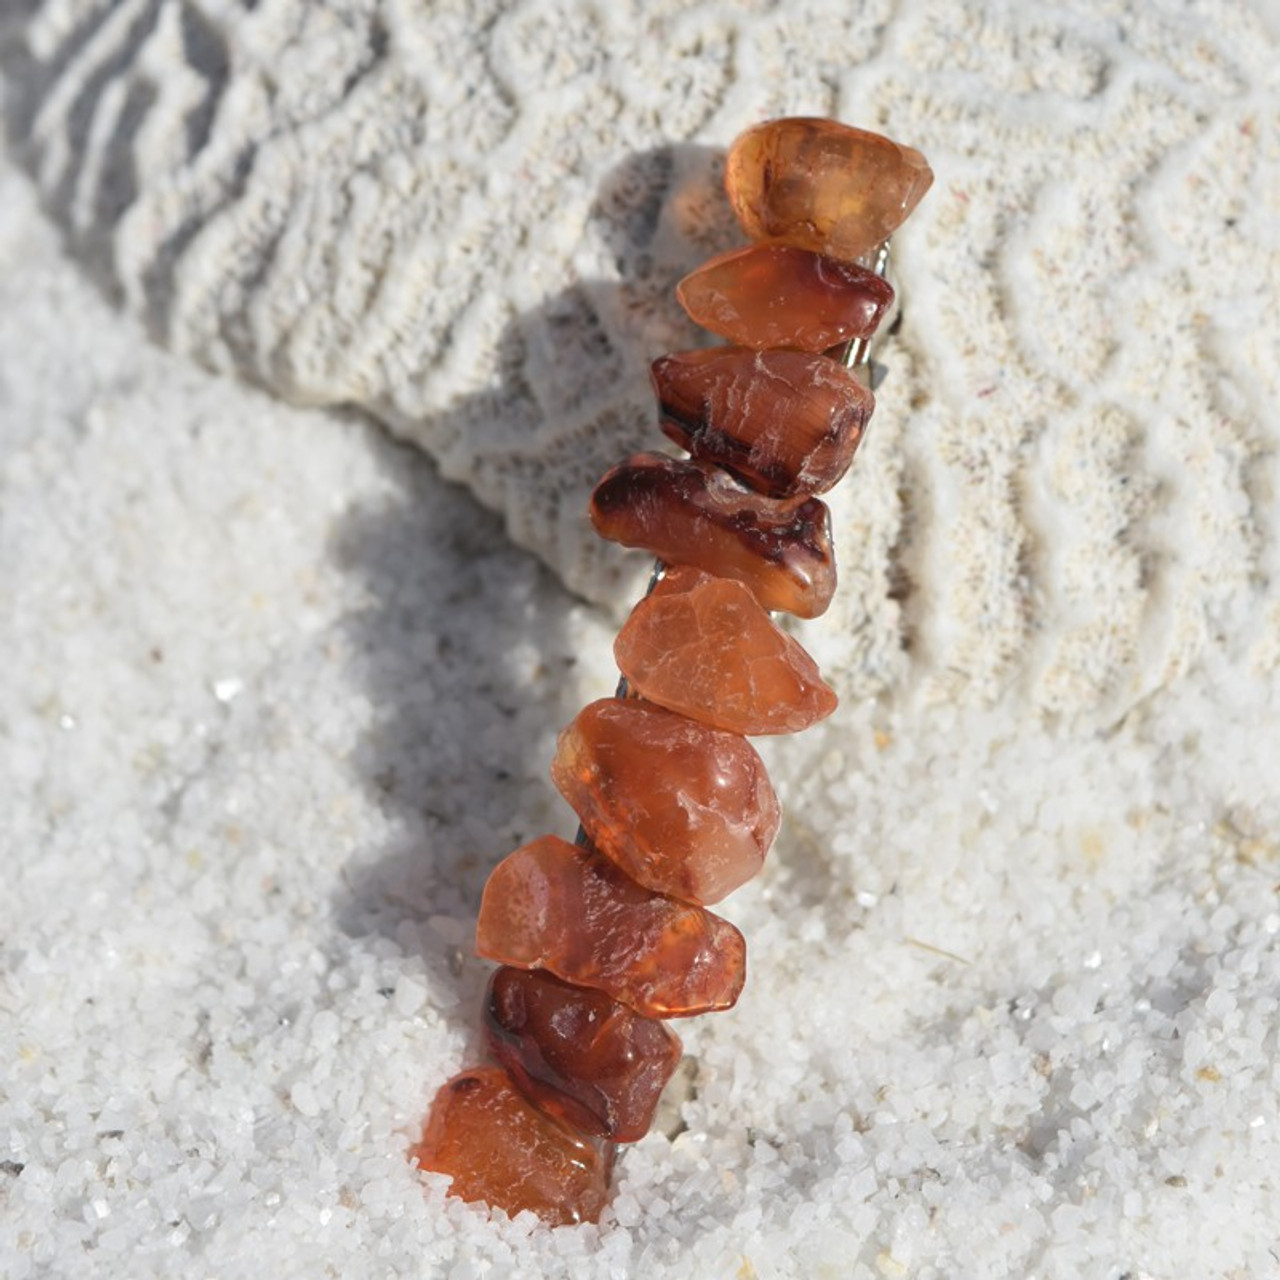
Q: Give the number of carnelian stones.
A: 9